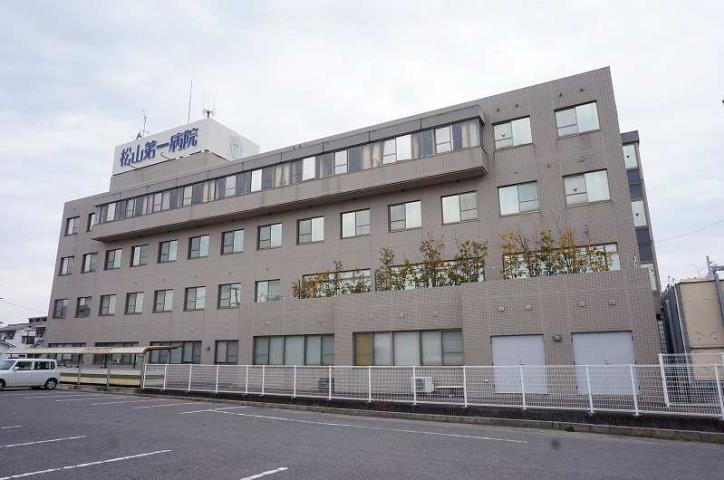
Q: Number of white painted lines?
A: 11